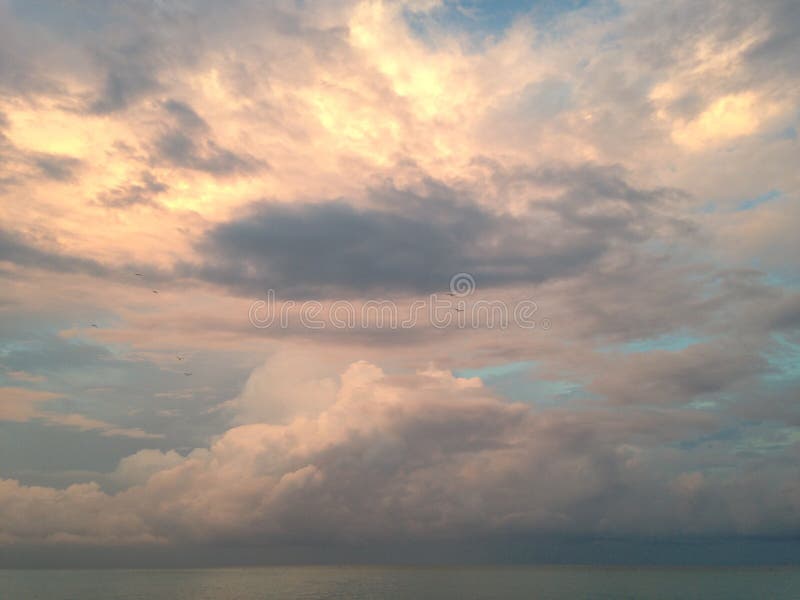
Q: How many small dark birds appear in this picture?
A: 7